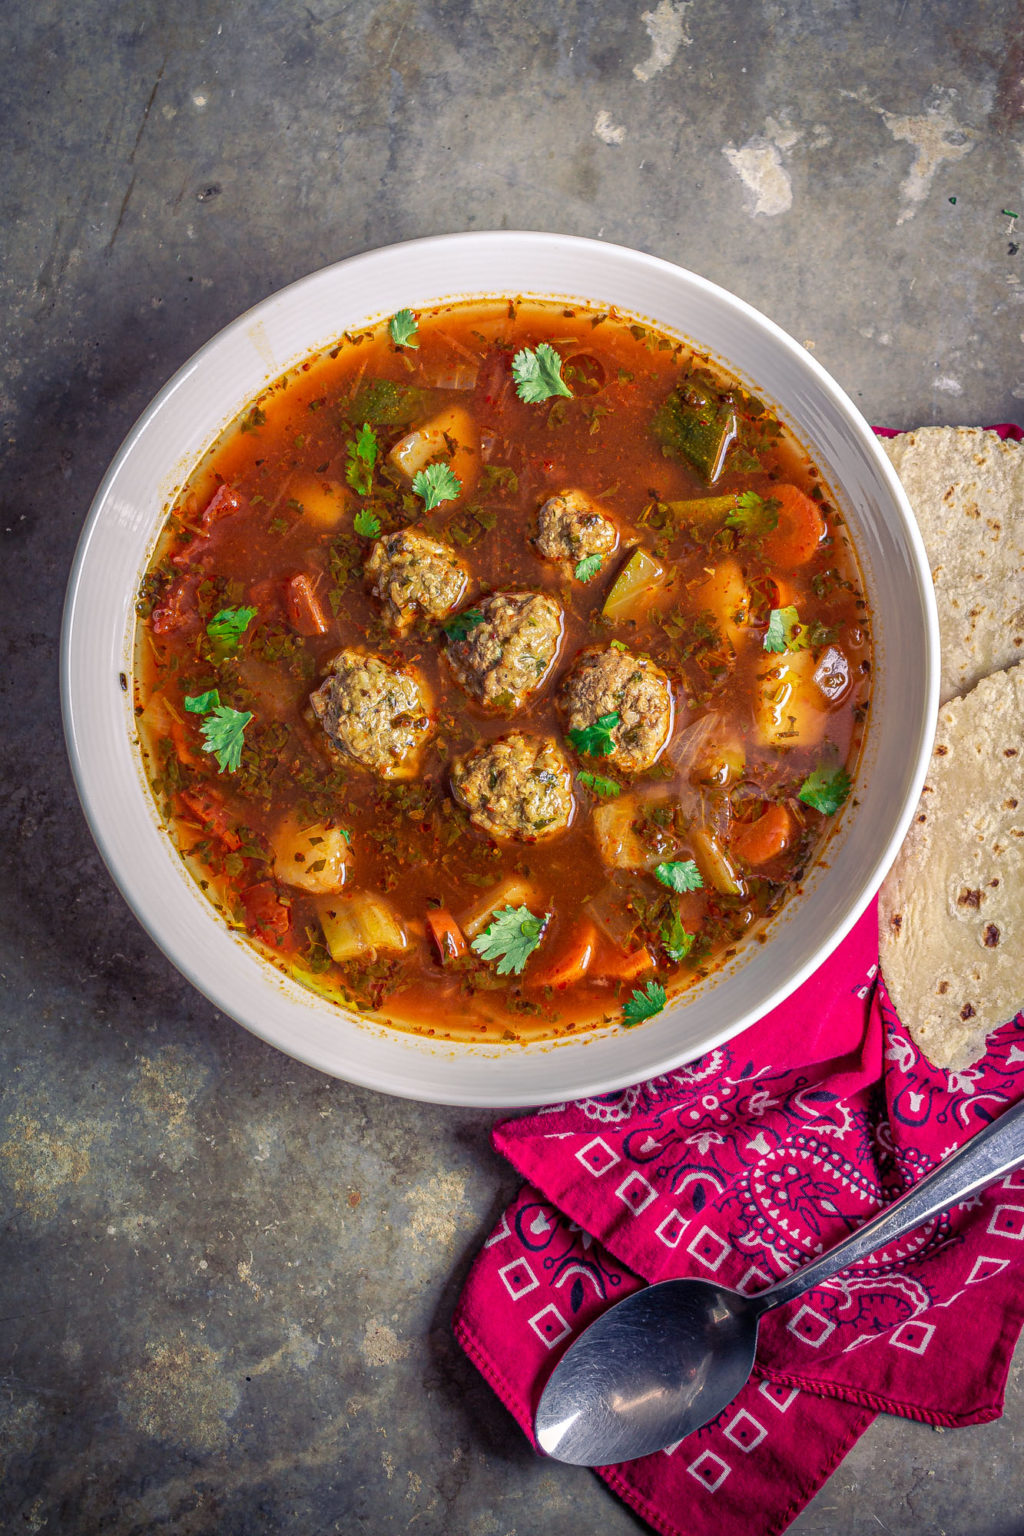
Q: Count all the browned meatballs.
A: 6